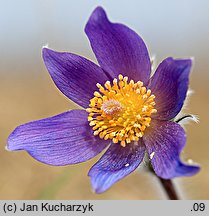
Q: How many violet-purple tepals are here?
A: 6